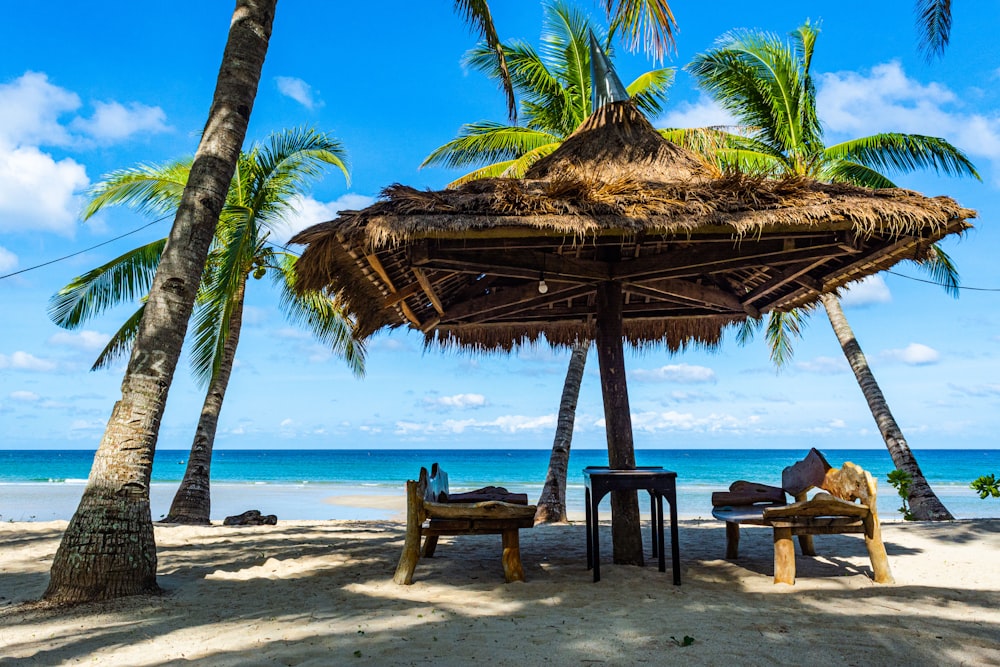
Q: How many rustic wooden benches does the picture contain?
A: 2